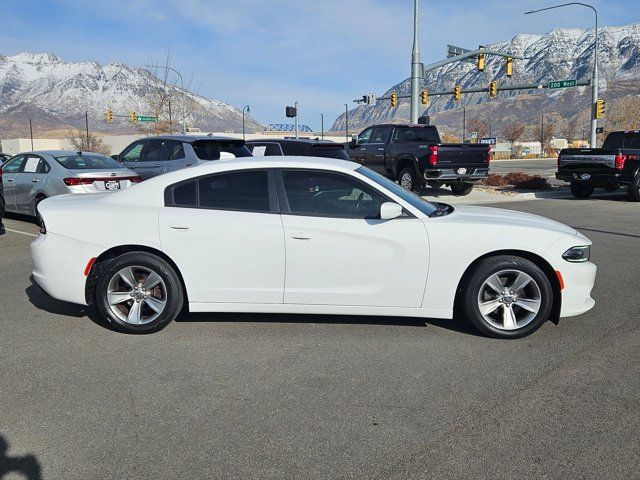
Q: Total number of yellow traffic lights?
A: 9